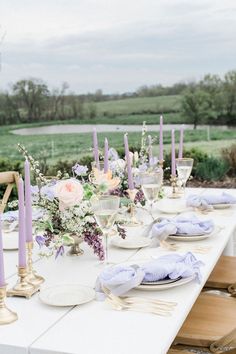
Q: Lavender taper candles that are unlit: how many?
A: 10